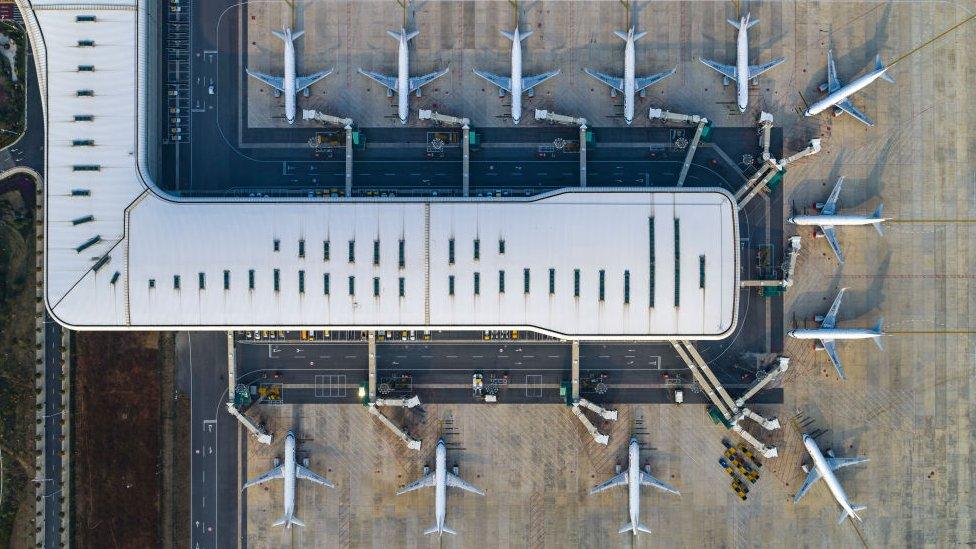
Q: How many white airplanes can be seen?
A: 12